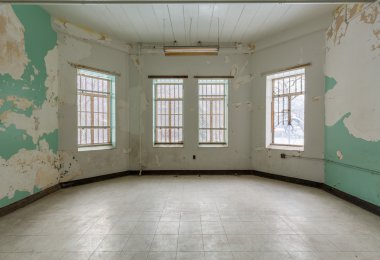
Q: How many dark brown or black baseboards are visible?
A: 5